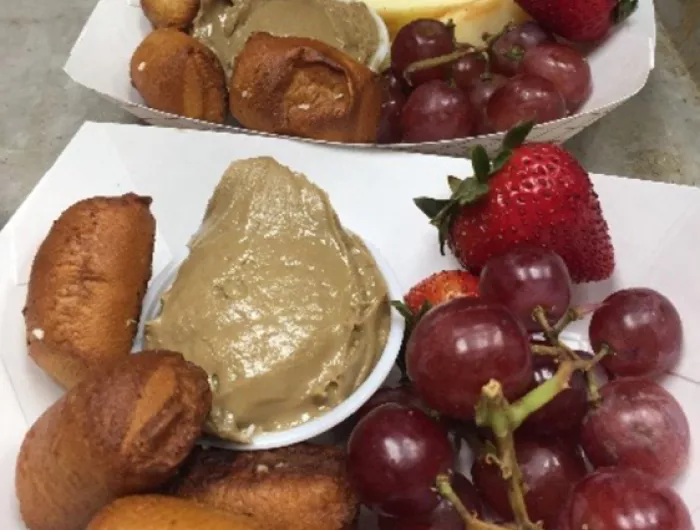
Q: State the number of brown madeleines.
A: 7